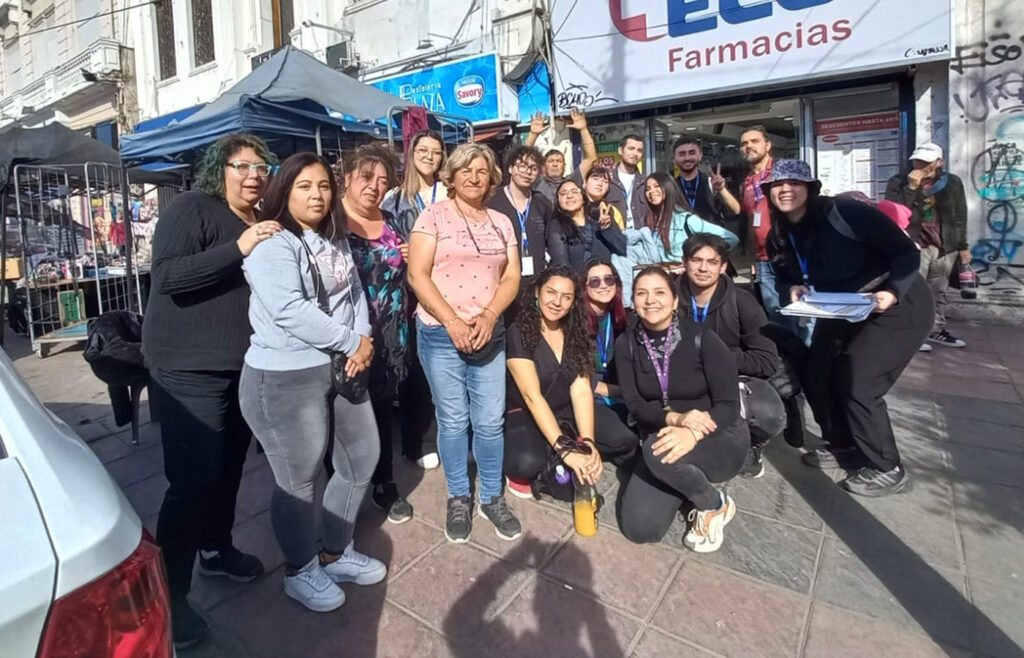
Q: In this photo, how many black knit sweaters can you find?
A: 1